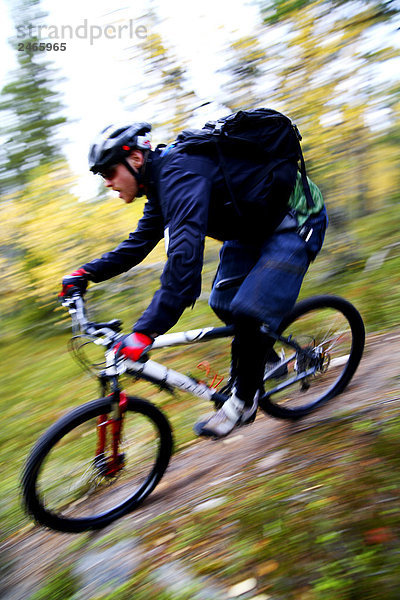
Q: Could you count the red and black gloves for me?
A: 2